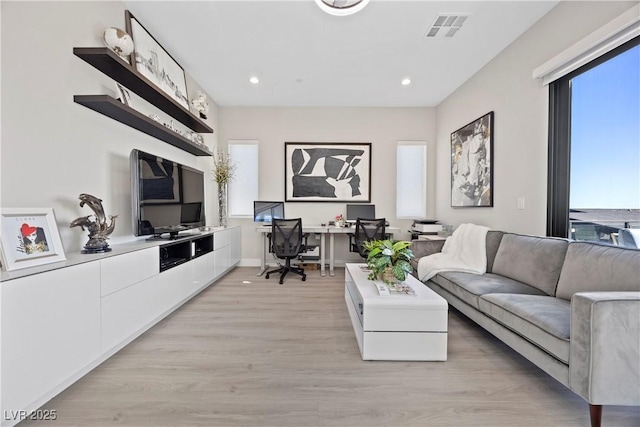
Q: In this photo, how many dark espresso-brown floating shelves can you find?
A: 2